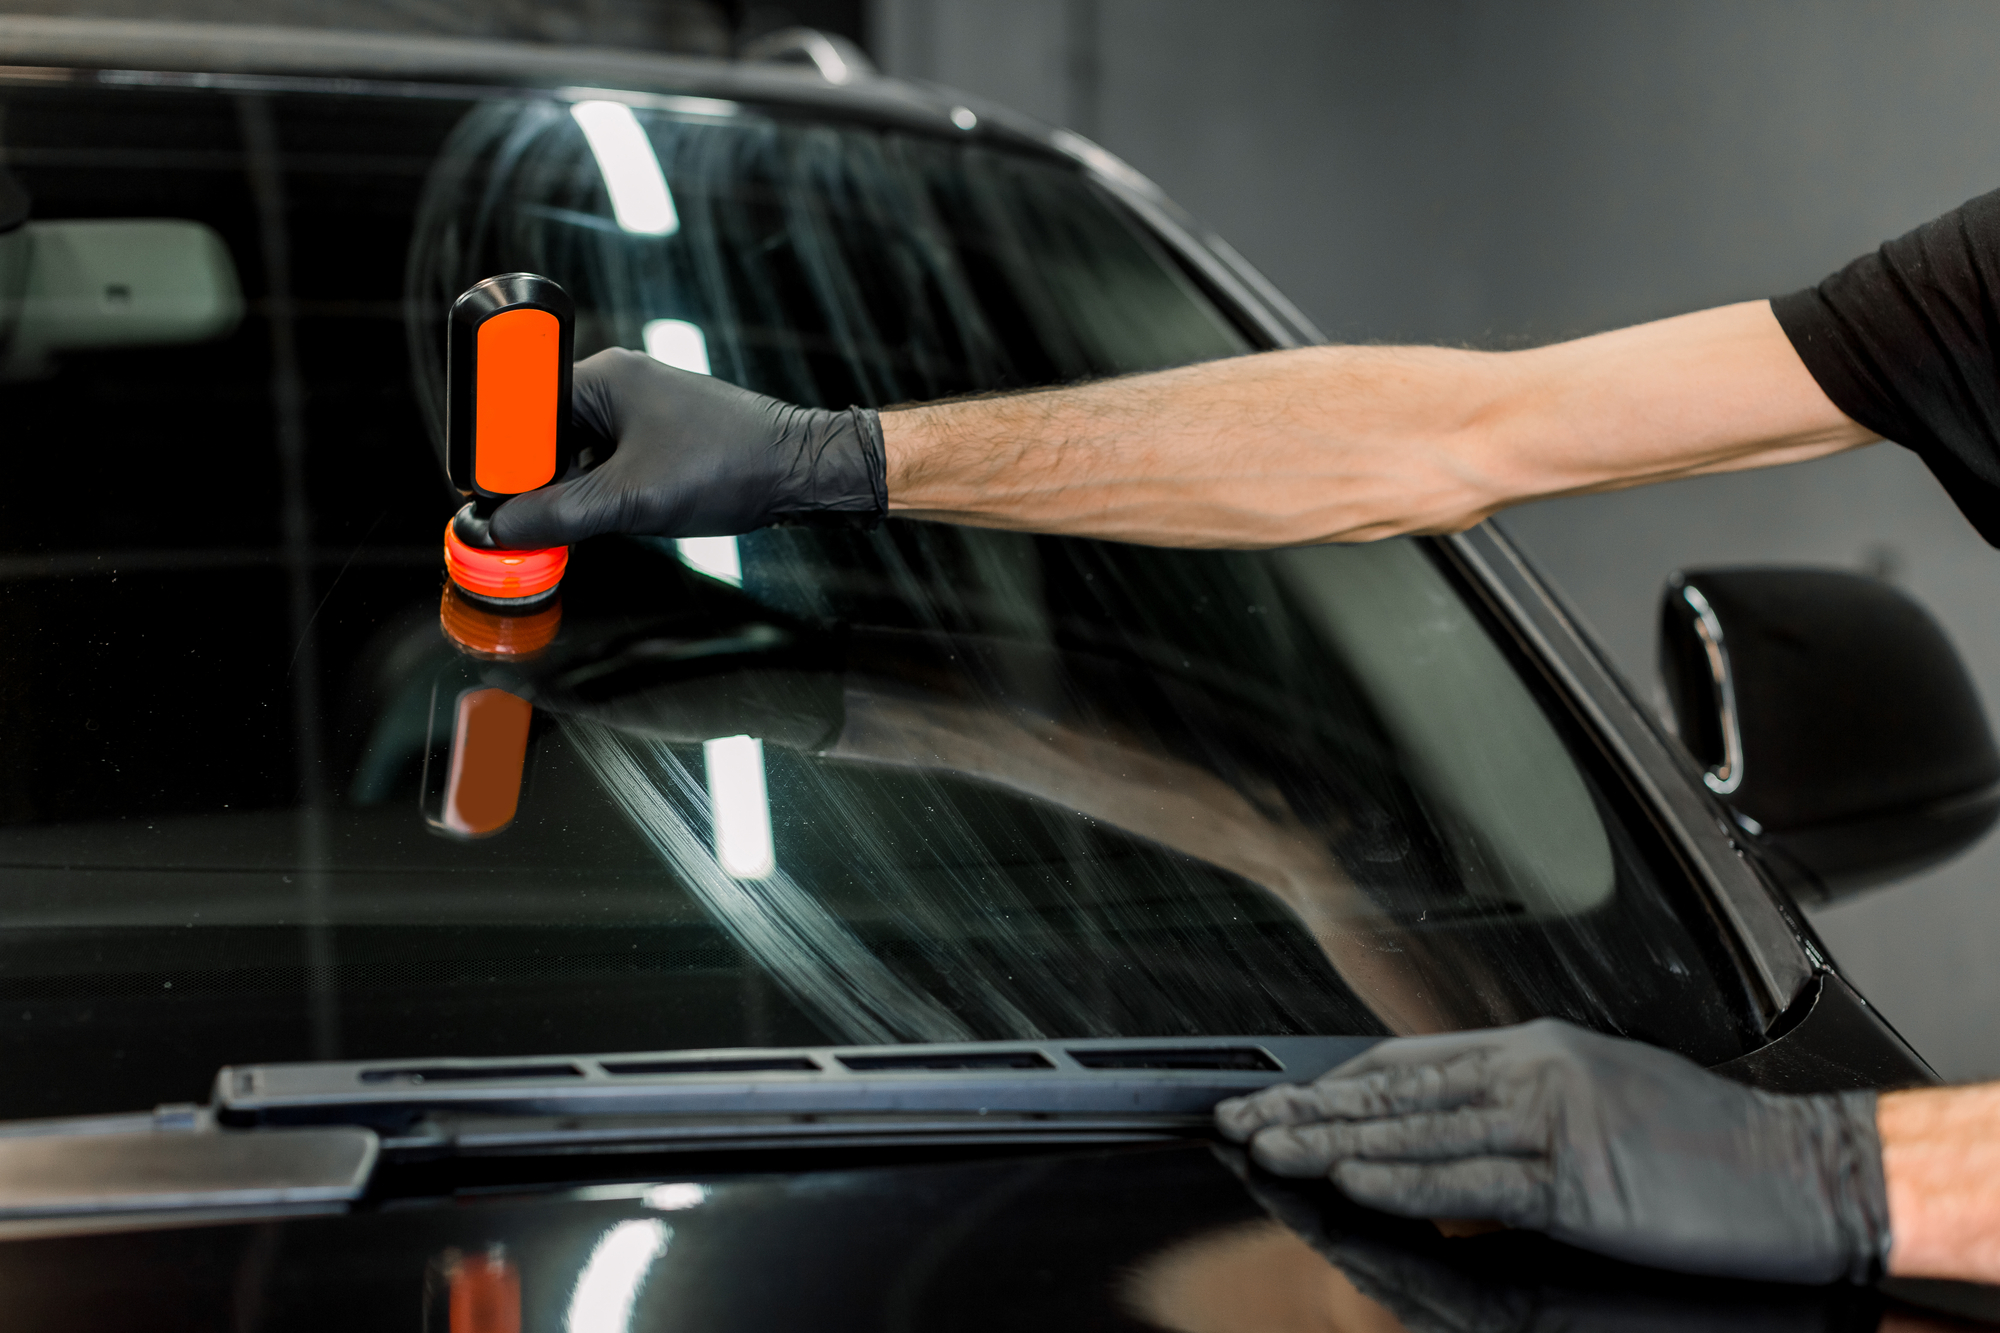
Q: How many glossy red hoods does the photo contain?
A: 0